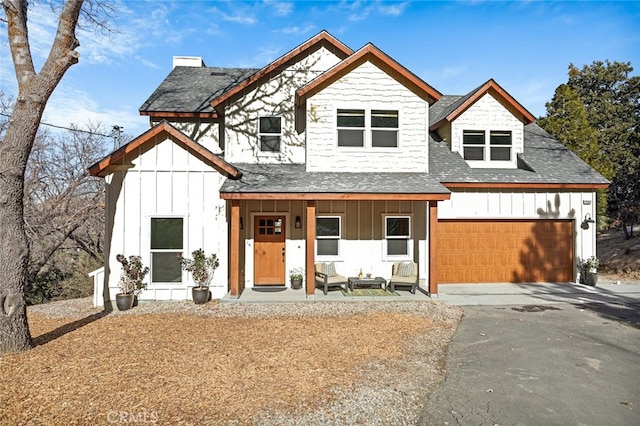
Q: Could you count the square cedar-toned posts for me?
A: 3